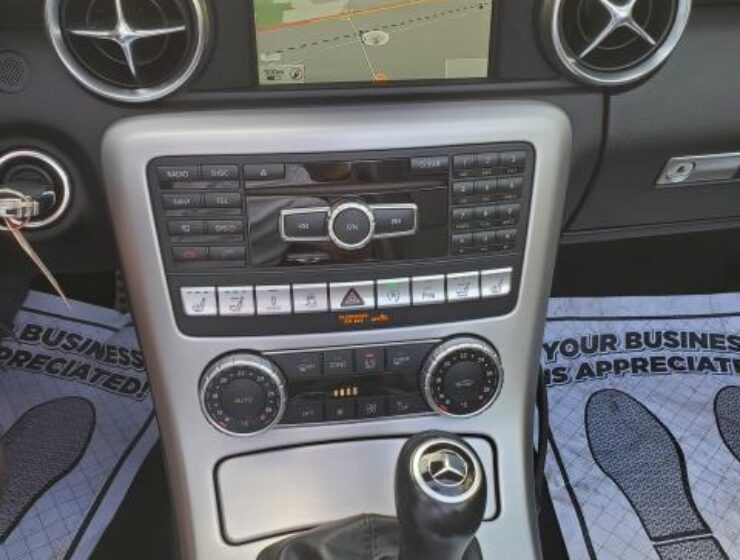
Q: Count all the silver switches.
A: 9